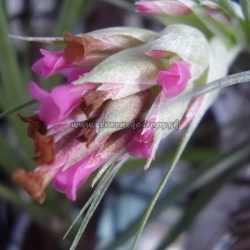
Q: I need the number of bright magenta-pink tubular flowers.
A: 5